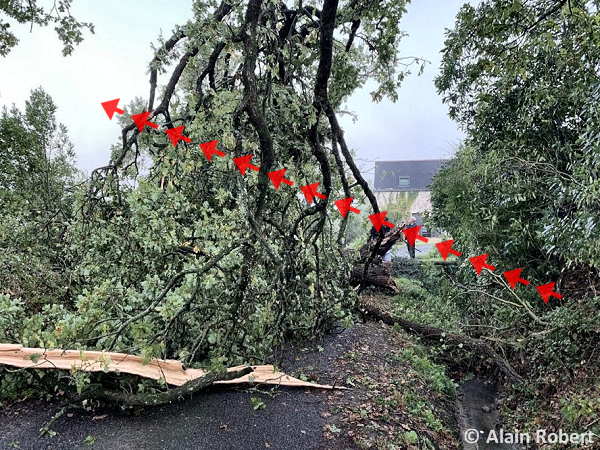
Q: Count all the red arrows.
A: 14